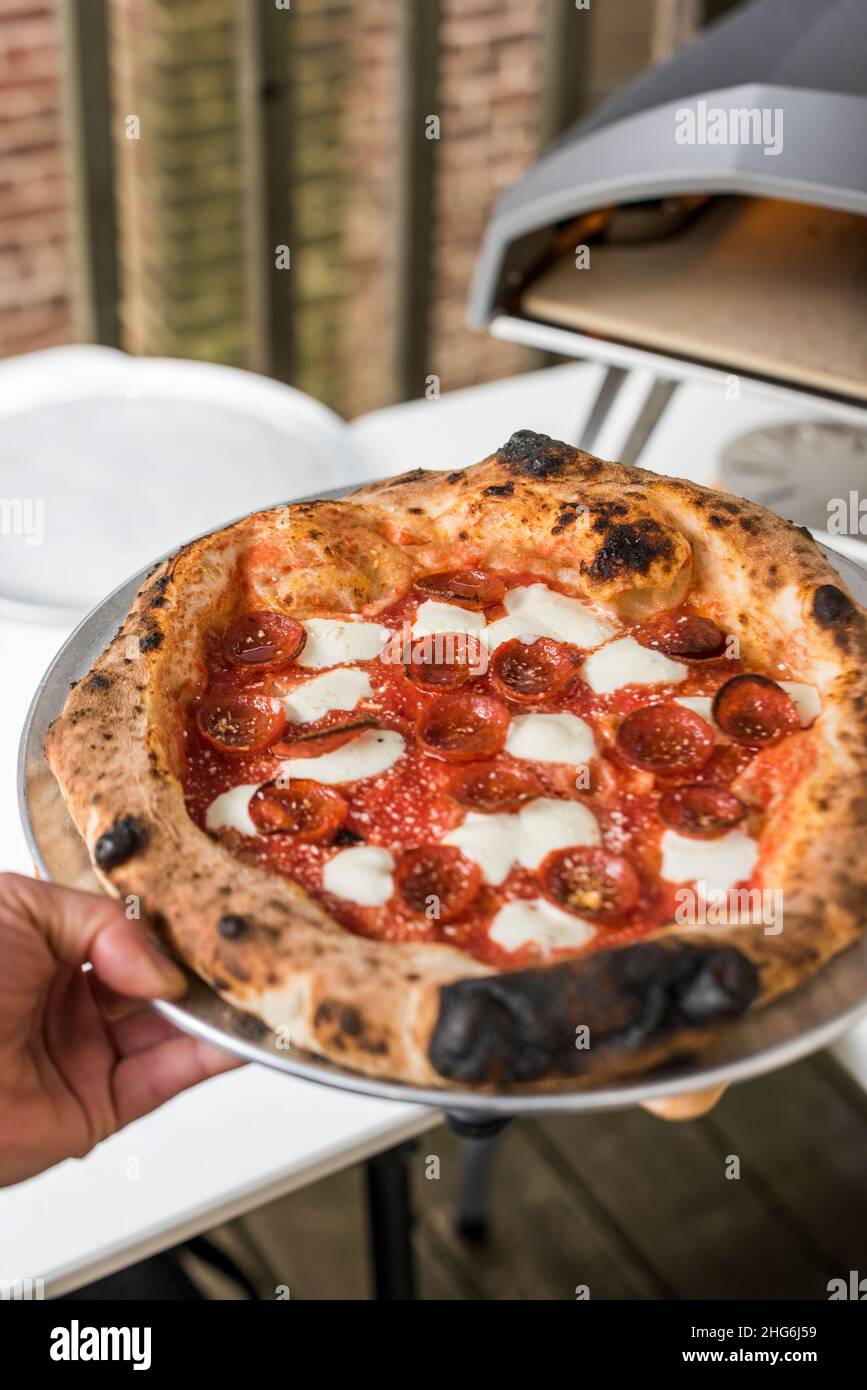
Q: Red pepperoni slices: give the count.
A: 15